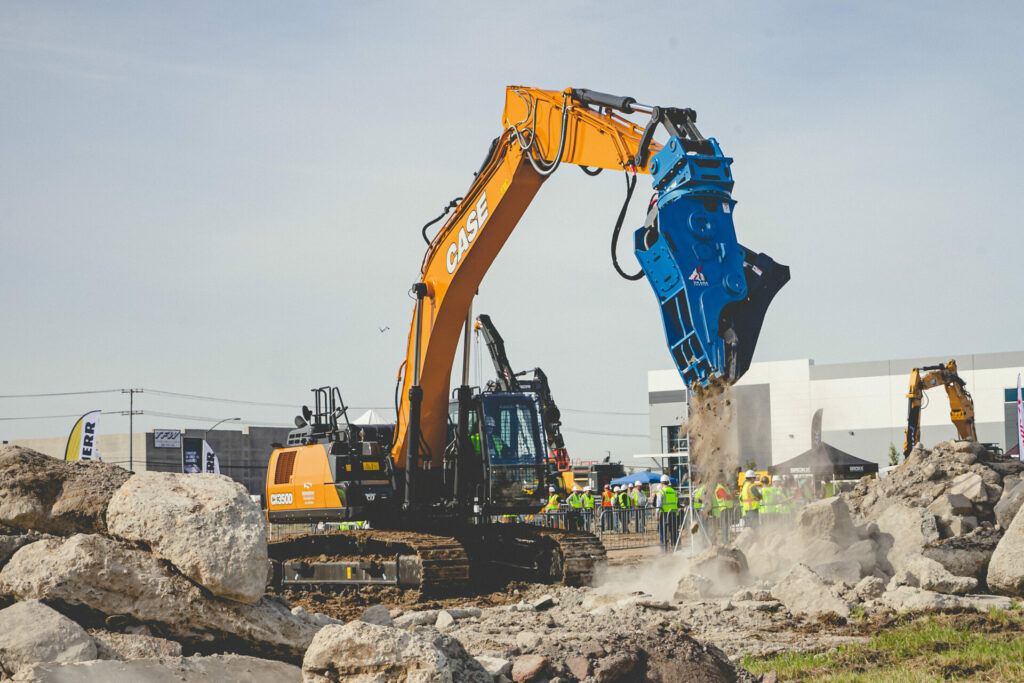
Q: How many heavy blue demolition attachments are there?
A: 1